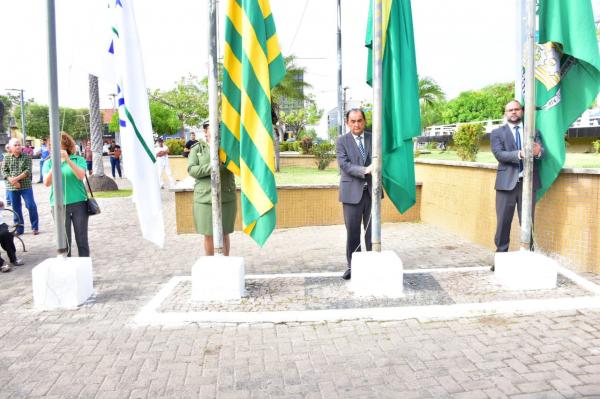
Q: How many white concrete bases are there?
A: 4